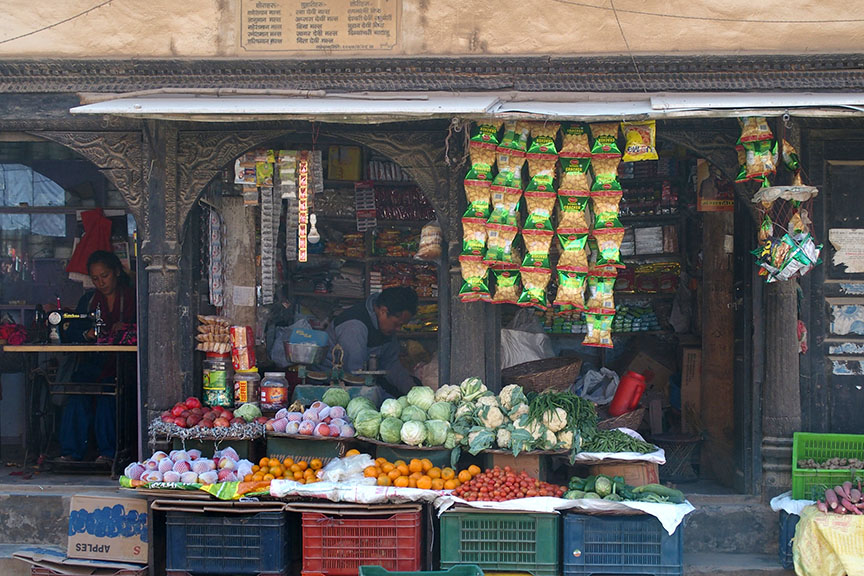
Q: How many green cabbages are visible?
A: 12